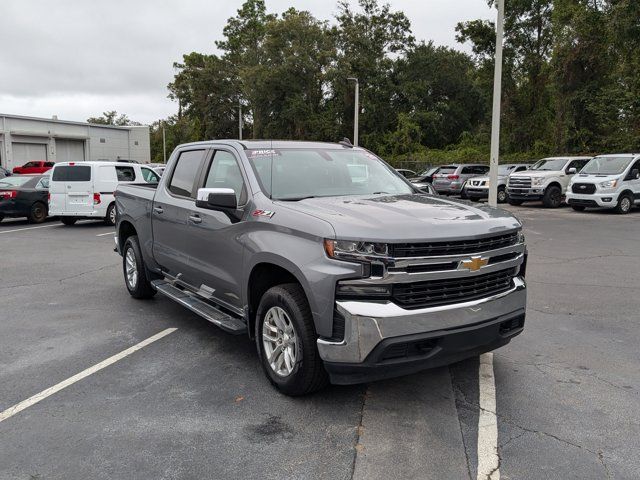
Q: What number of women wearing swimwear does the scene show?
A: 0